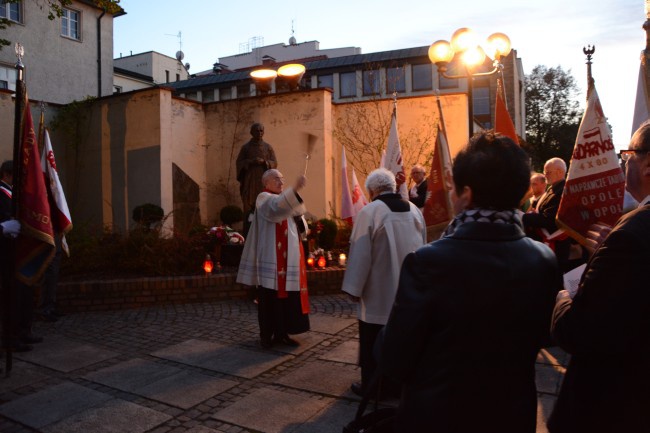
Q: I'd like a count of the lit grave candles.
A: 4